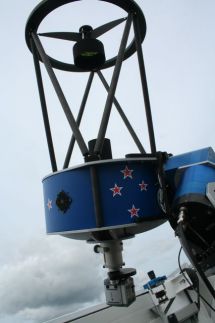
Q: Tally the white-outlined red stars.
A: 5